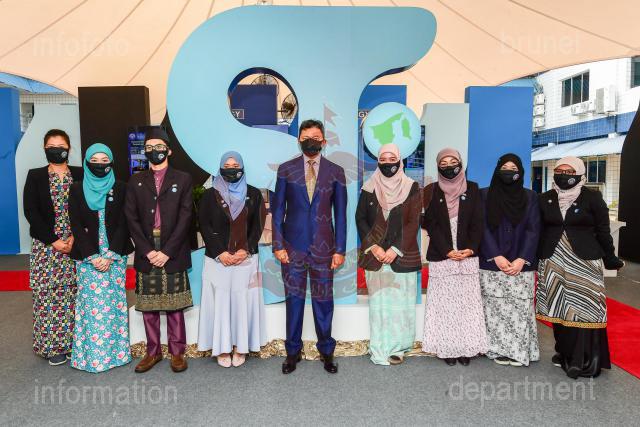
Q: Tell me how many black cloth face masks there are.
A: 9